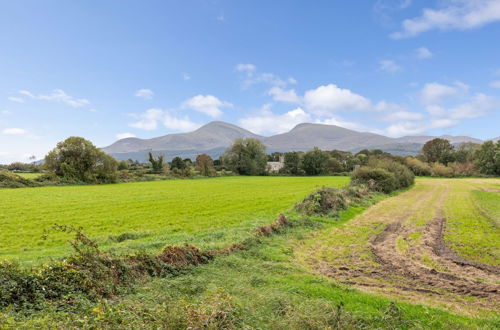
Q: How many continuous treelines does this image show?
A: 1